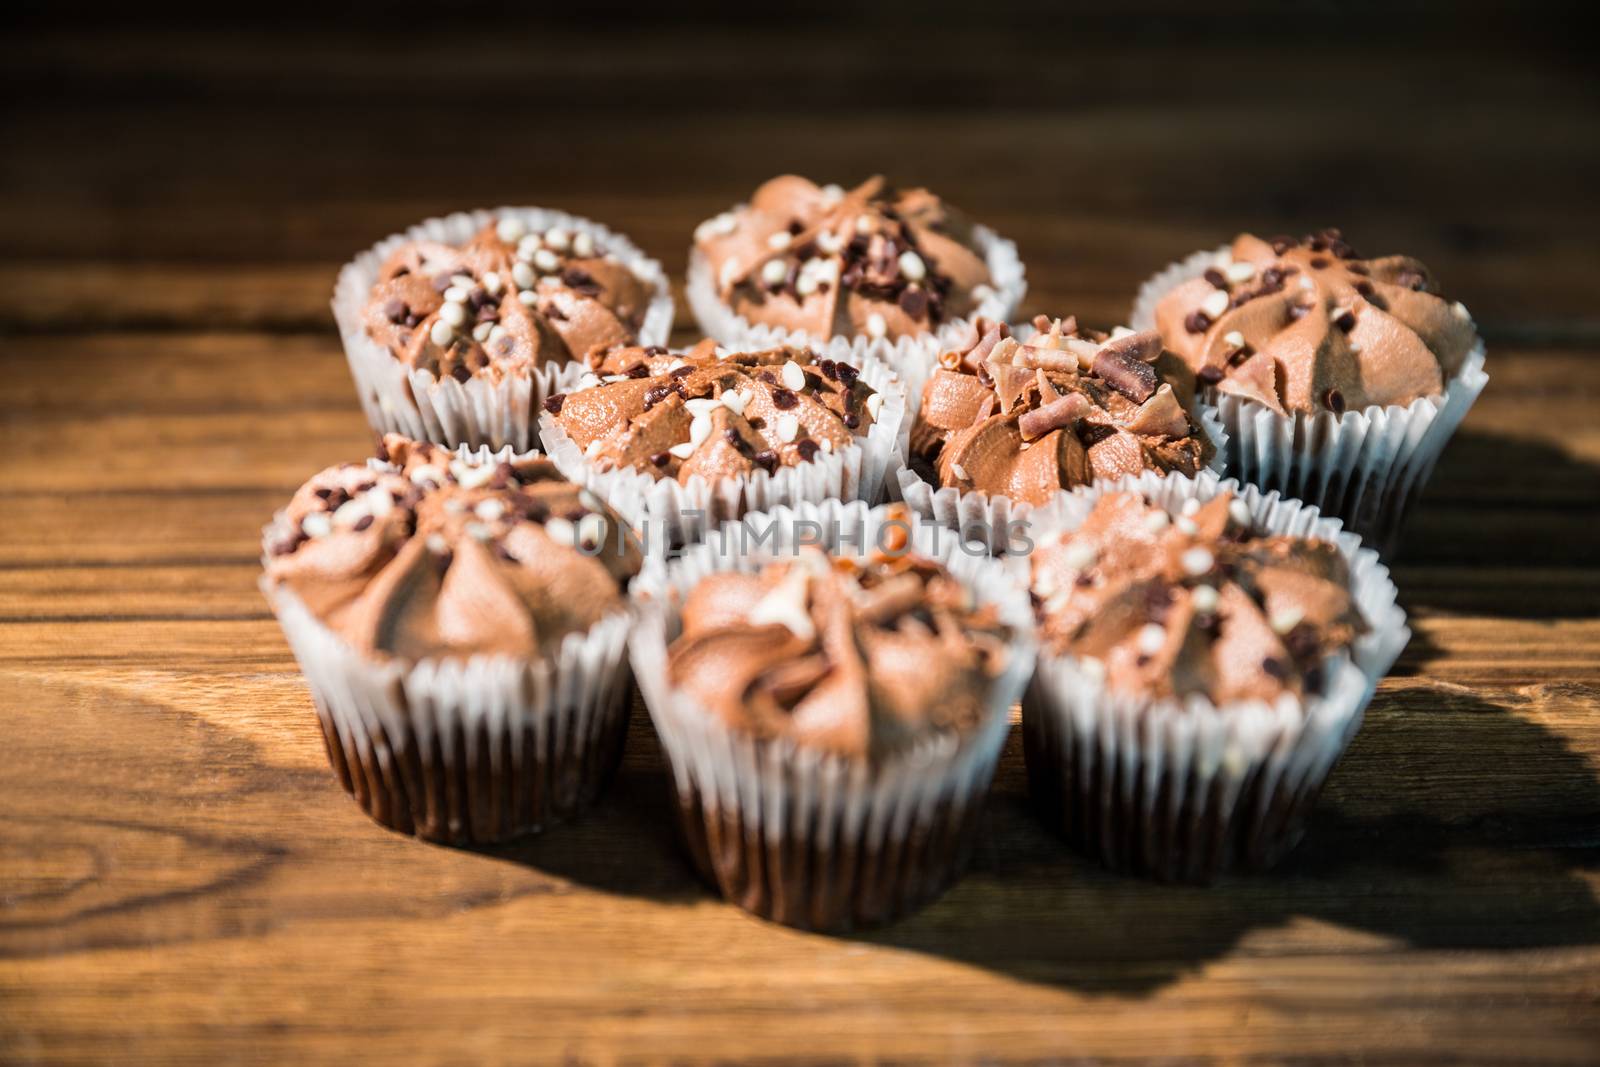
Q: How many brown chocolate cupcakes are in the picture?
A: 8